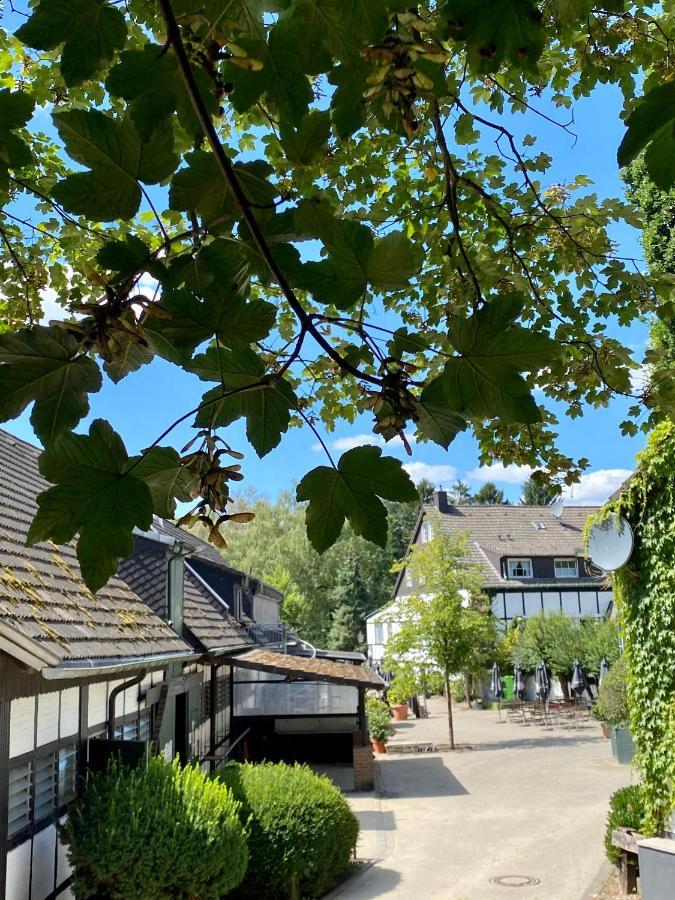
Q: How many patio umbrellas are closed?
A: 5